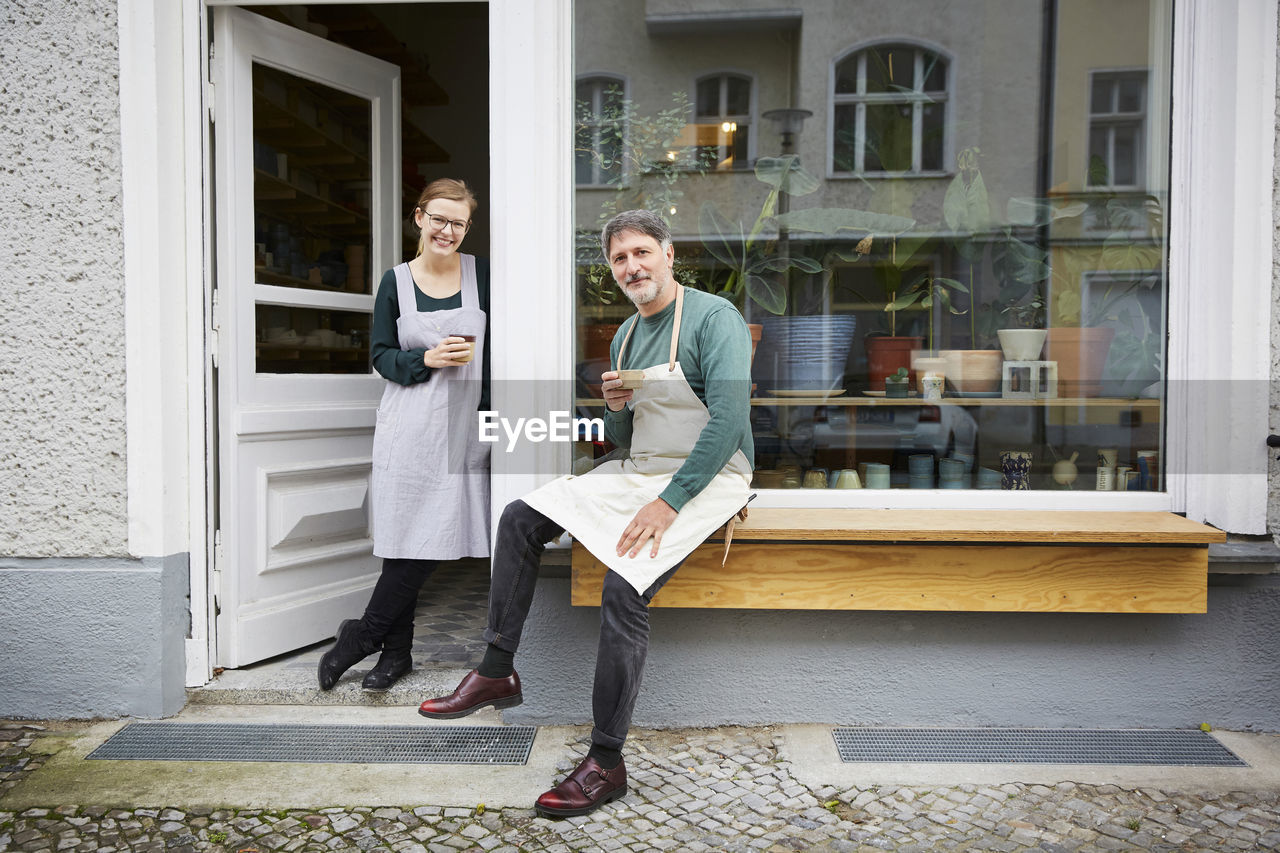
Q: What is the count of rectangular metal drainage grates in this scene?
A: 2